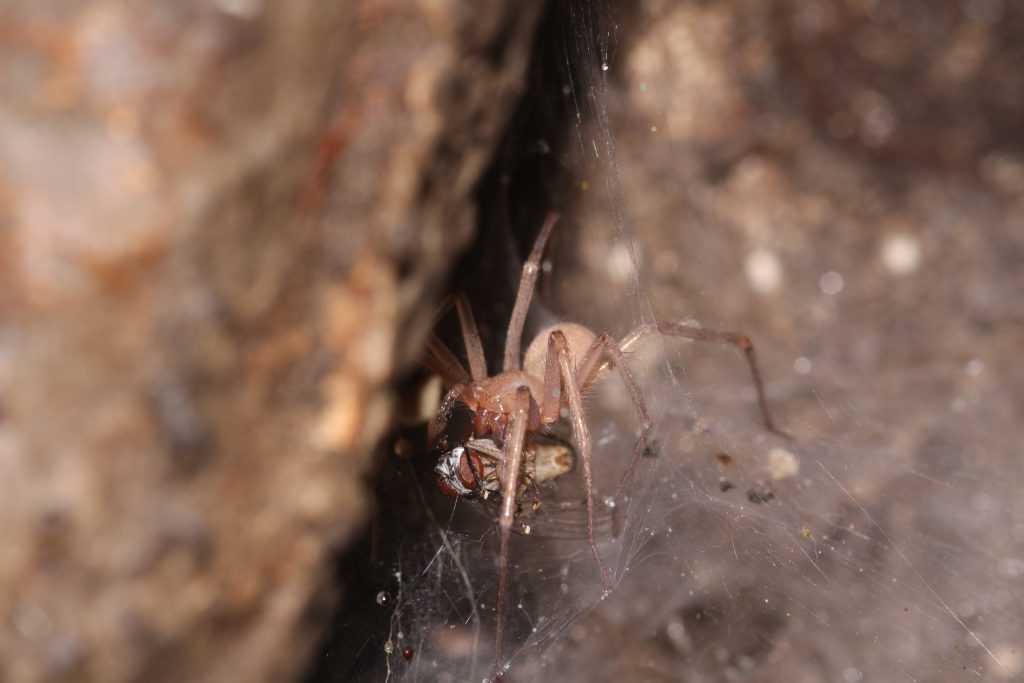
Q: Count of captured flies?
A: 1